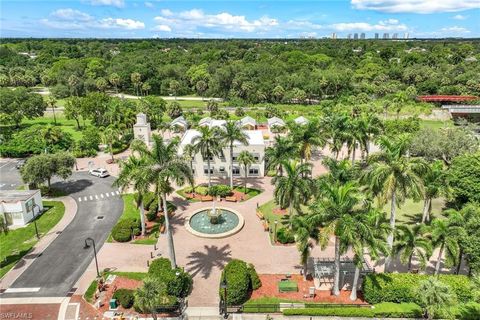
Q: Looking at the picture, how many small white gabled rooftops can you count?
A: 5